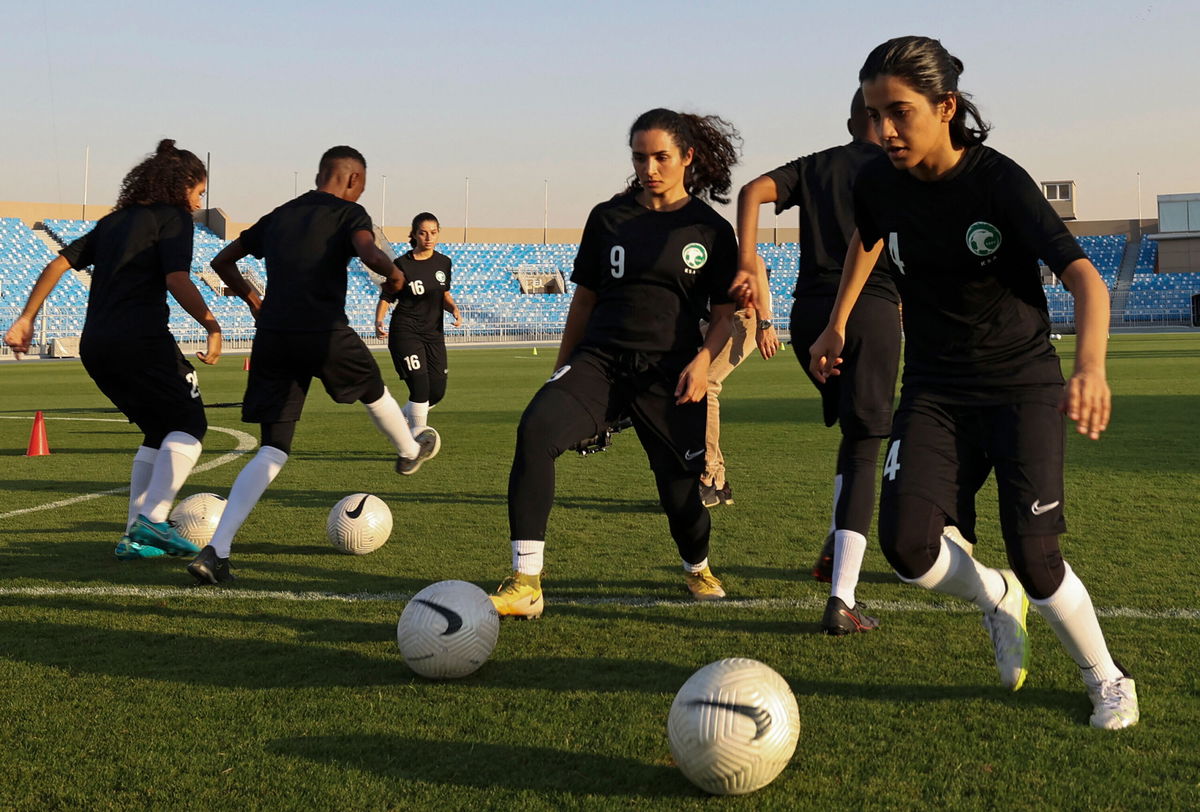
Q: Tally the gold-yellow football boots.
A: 2